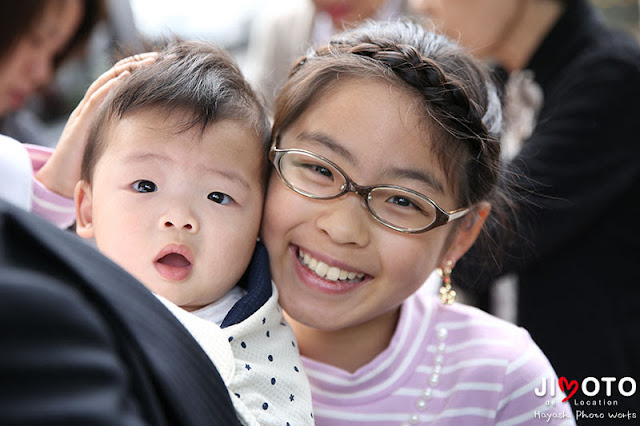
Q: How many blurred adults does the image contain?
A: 3